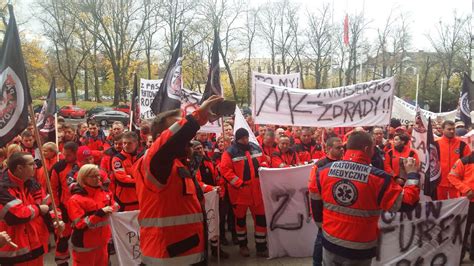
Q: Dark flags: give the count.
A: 7